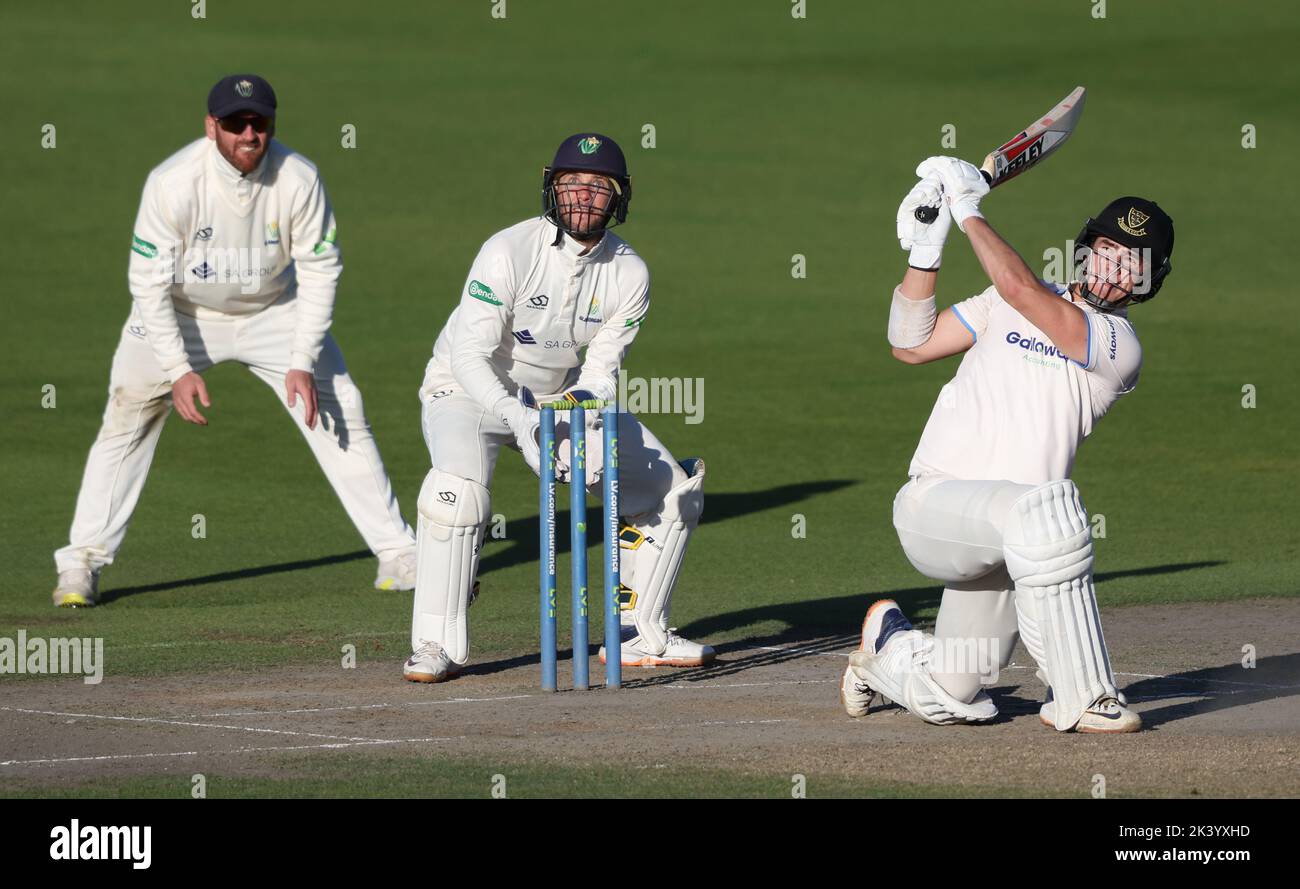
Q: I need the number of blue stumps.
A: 3